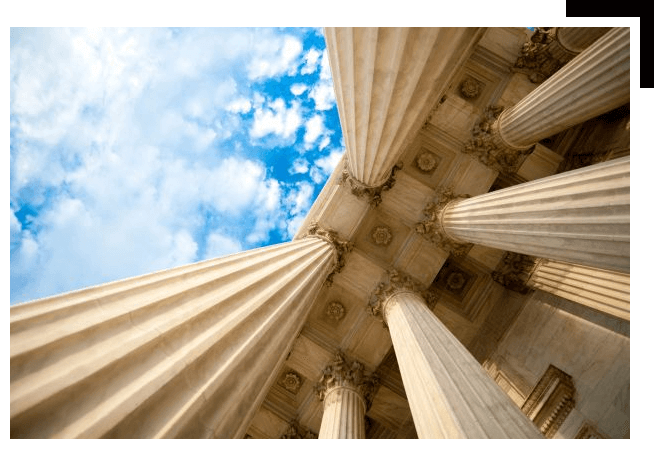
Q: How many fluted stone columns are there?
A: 8